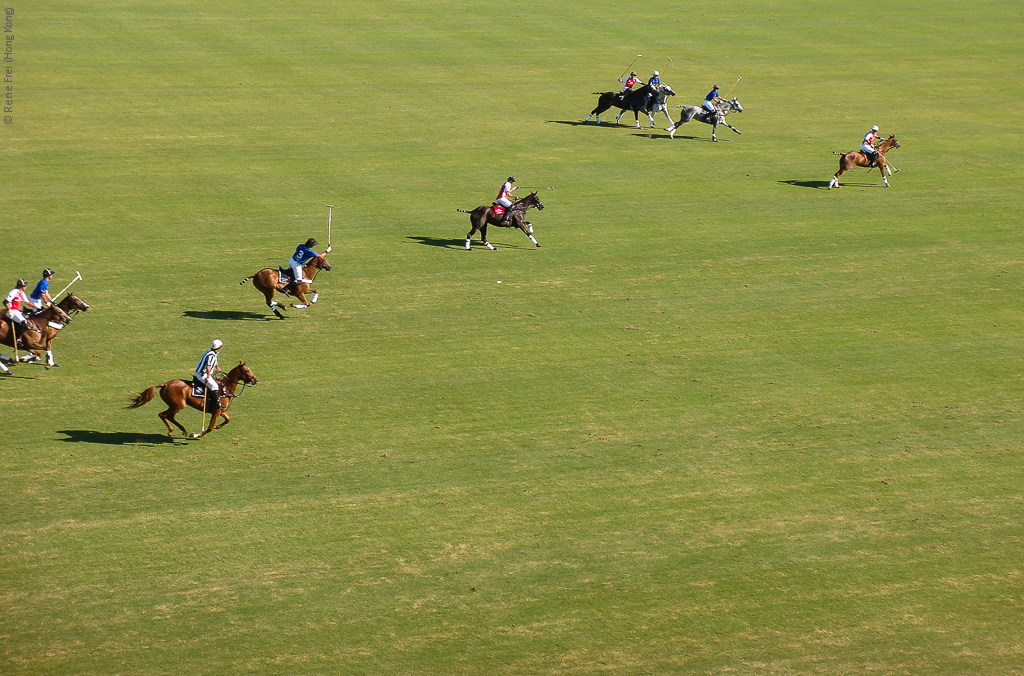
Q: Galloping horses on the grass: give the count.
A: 9